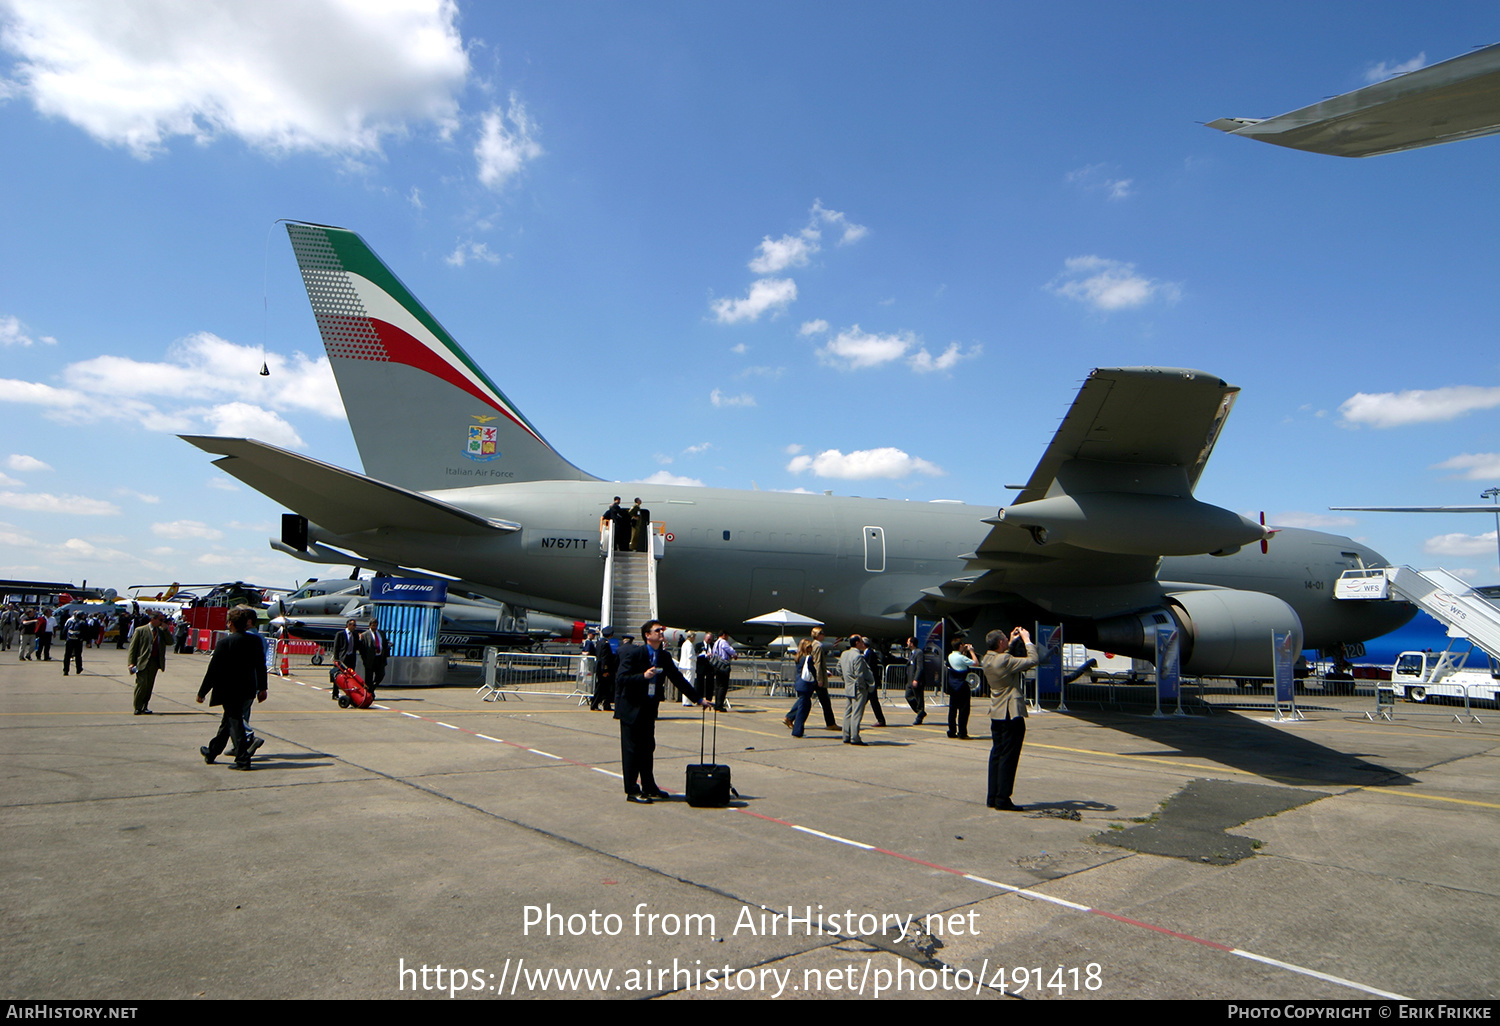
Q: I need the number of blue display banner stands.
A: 4